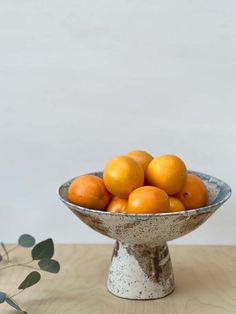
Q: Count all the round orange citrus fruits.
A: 8